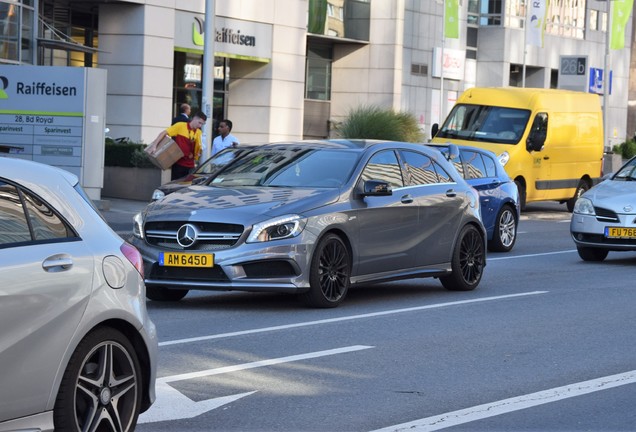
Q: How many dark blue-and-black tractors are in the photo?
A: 0